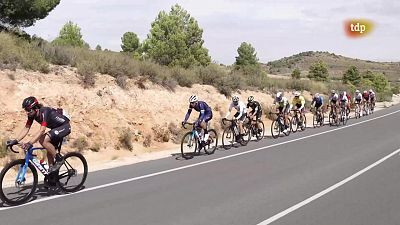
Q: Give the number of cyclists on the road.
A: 13